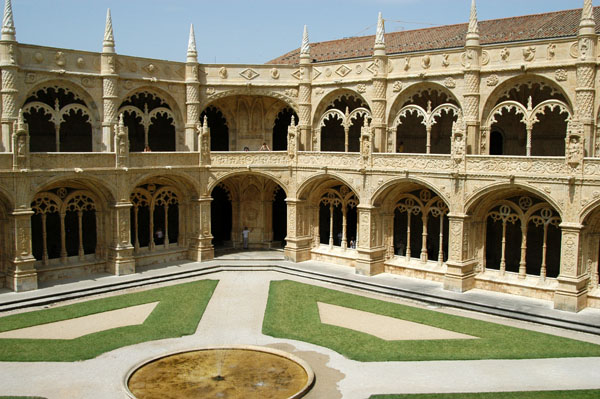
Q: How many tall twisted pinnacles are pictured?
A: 7